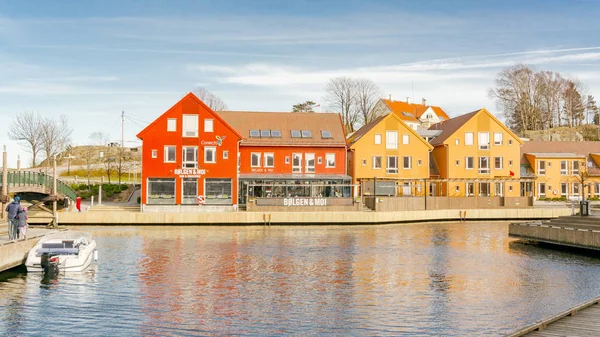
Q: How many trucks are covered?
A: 0